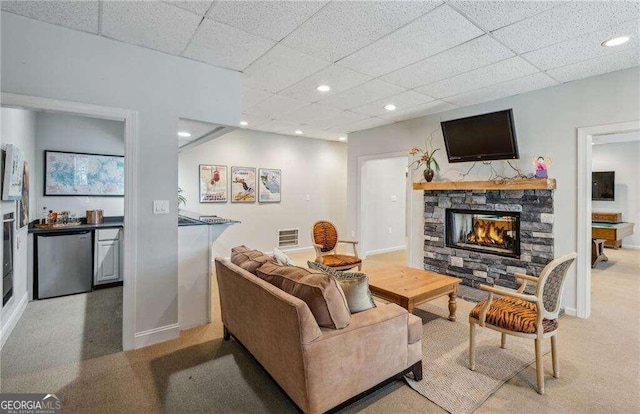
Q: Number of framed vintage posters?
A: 3